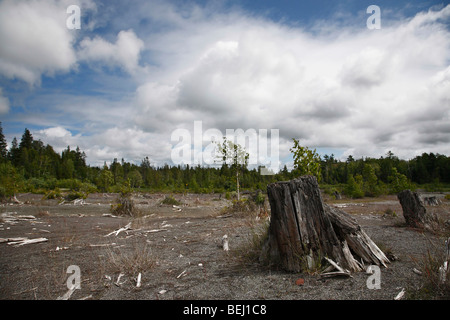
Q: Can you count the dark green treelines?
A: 1